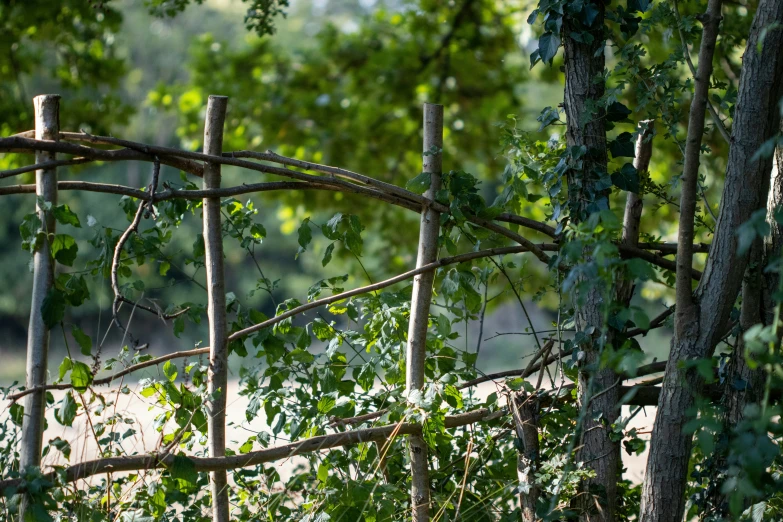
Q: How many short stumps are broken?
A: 1